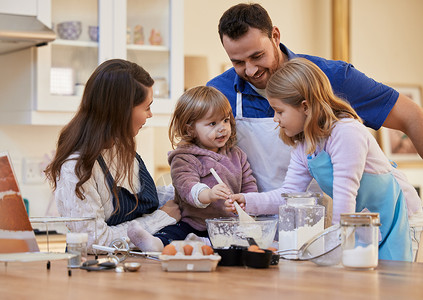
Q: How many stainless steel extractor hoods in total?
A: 1